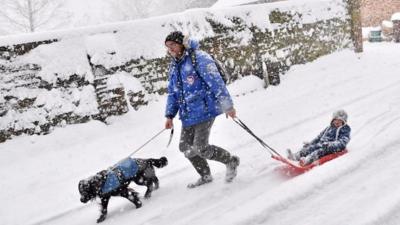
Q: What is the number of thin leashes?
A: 1